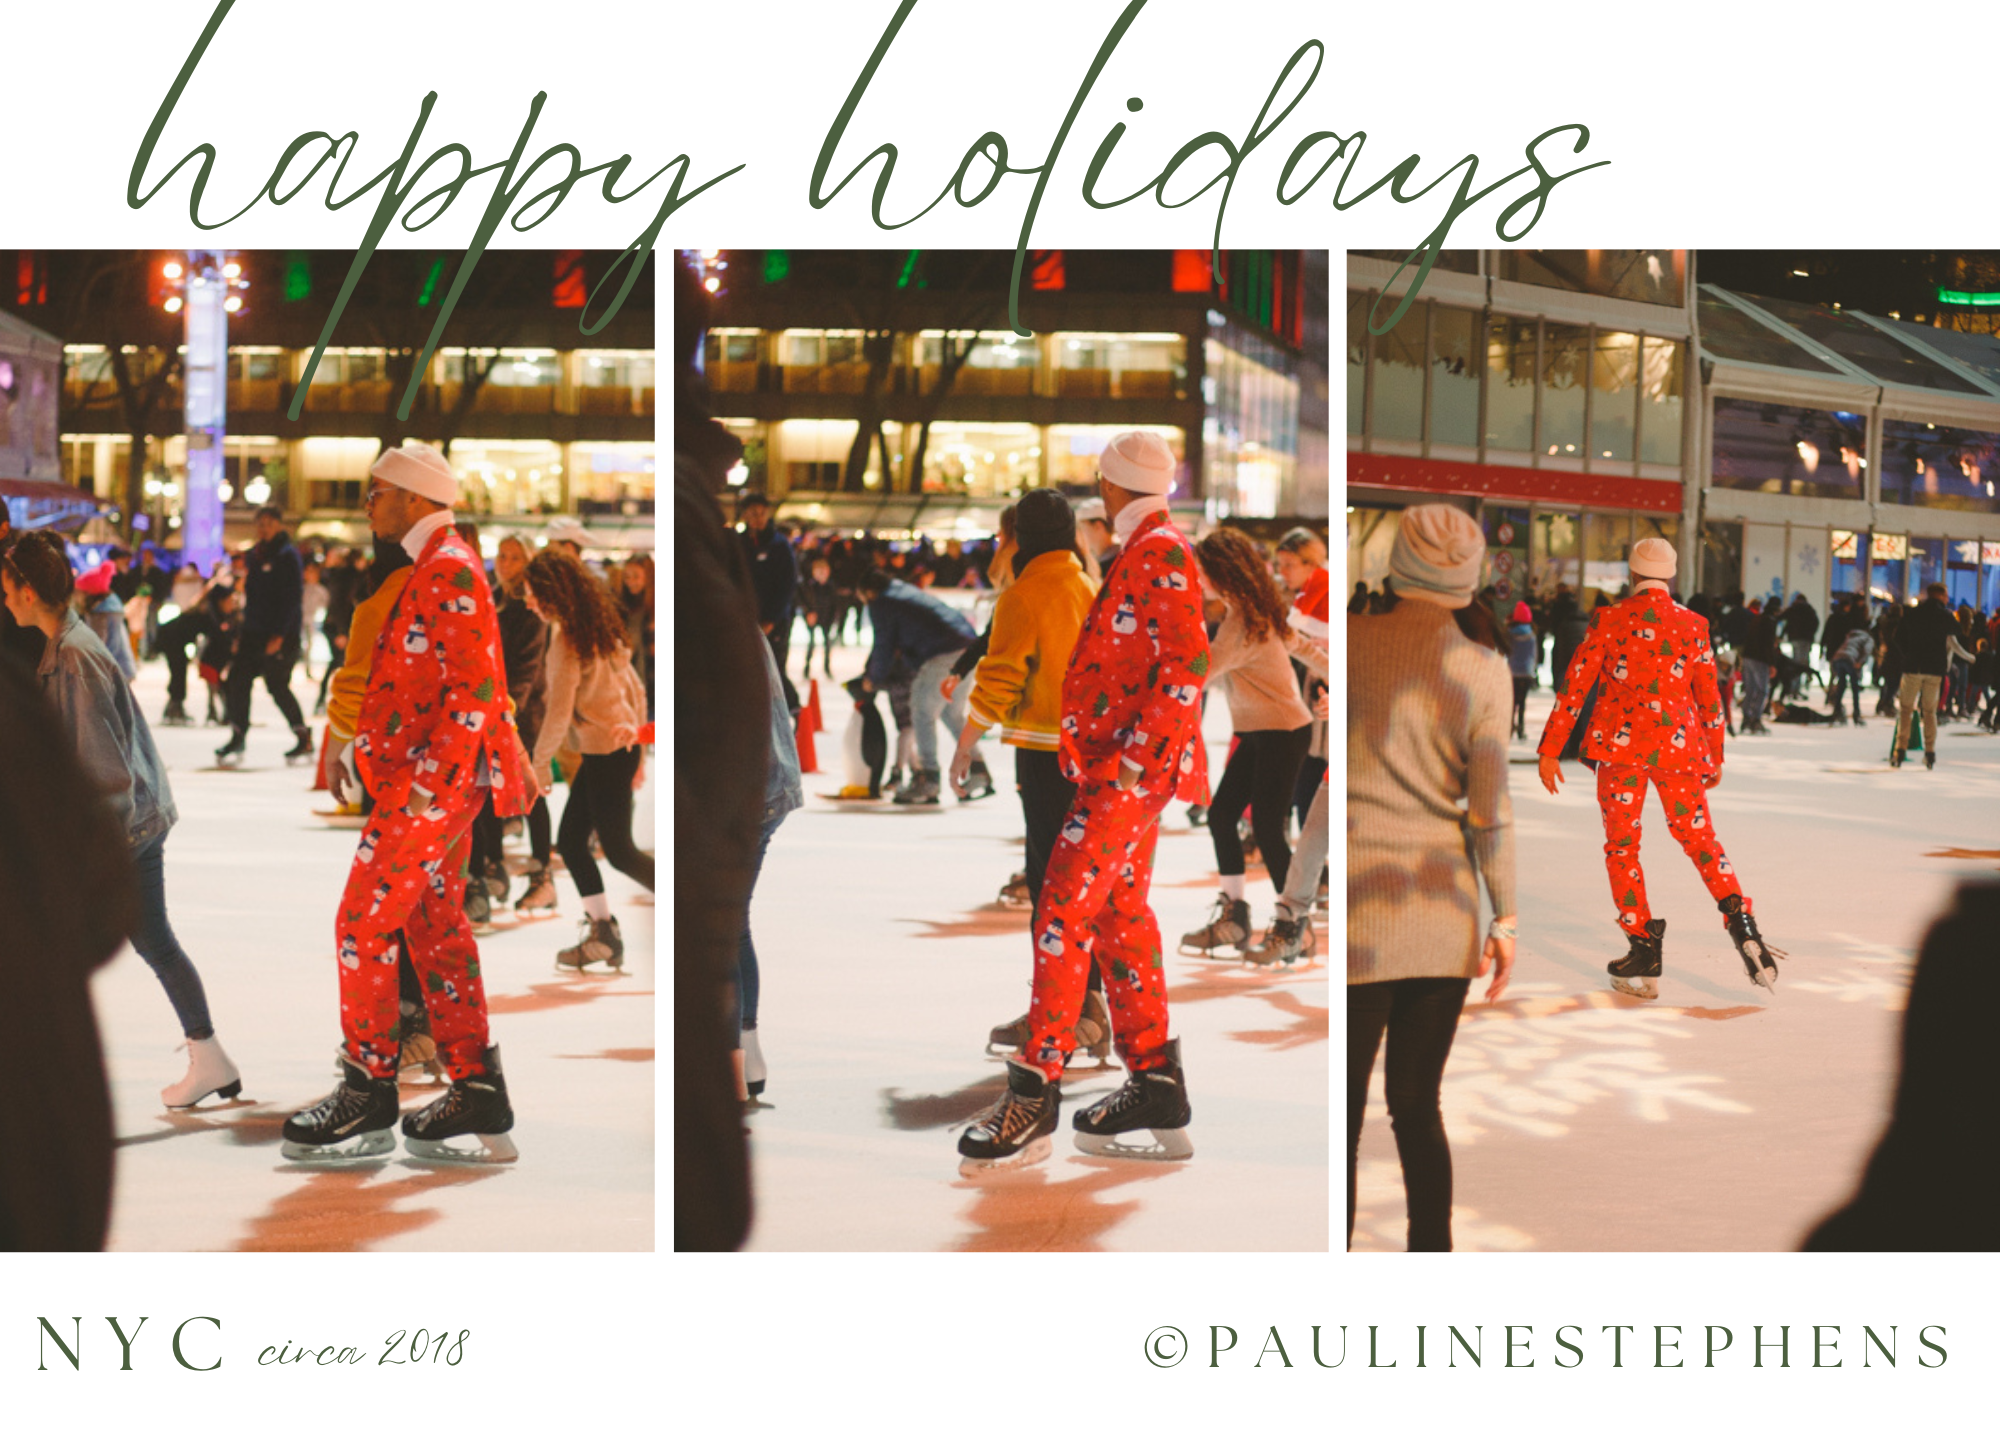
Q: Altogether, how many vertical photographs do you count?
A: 3